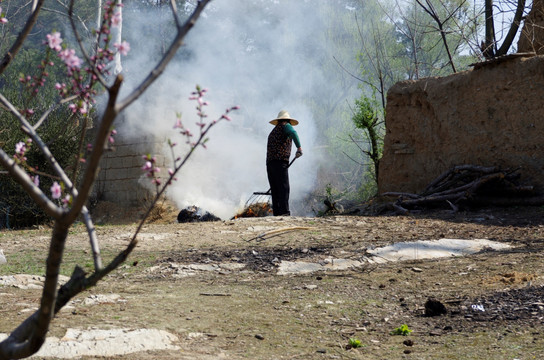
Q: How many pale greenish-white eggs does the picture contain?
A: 0